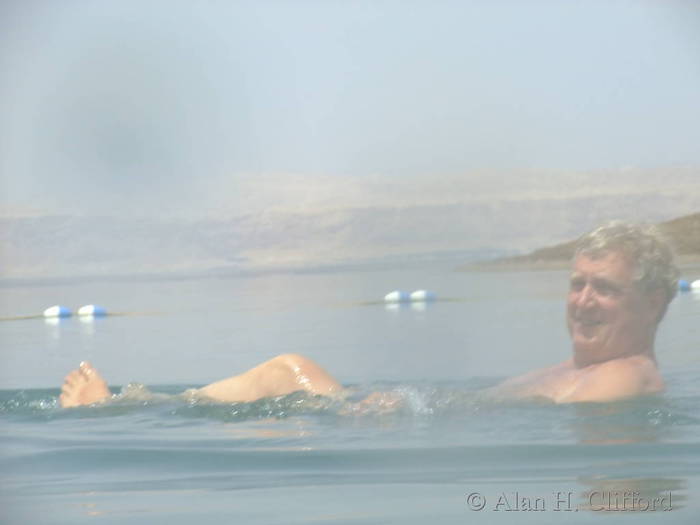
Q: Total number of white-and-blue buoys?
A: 6